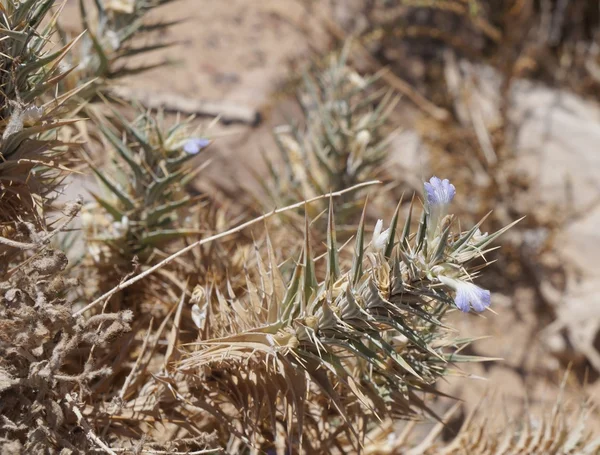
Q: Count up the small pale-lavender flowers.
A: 3